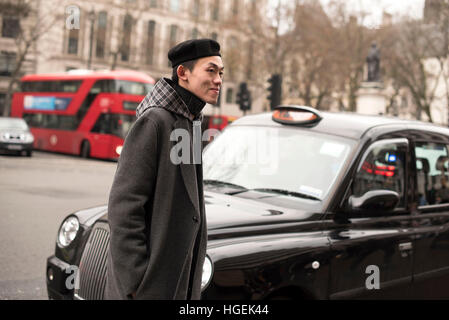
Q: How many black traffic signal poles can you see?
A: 2